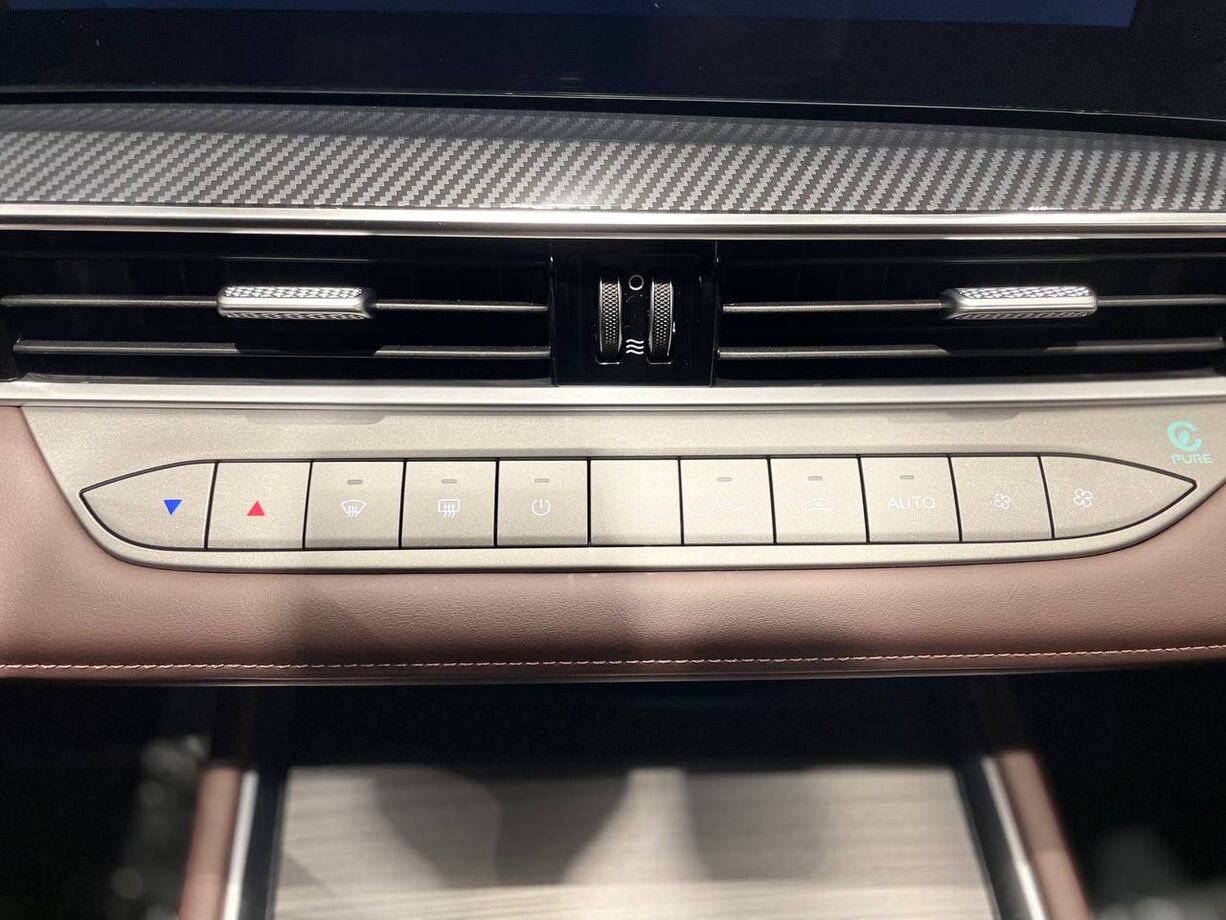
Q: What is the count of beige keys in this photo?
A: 11